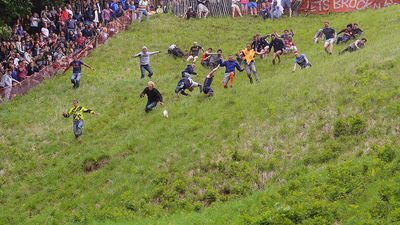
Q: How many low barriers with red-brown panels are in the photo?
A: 1